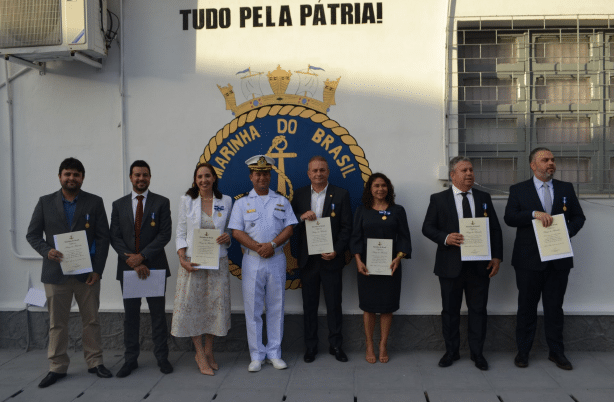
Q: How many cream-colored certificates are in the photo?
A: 6